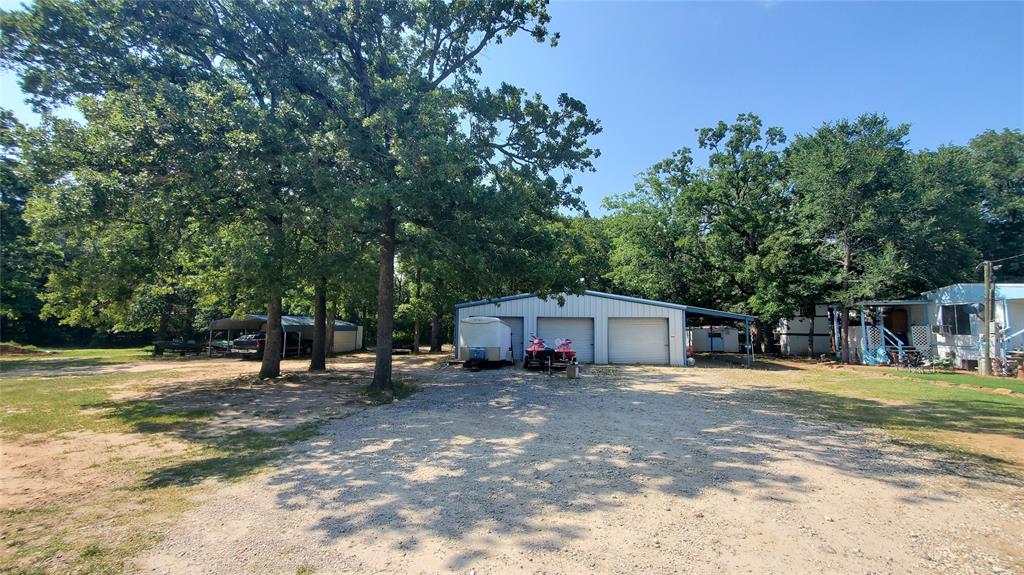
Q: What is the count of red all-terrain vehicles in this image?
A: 2